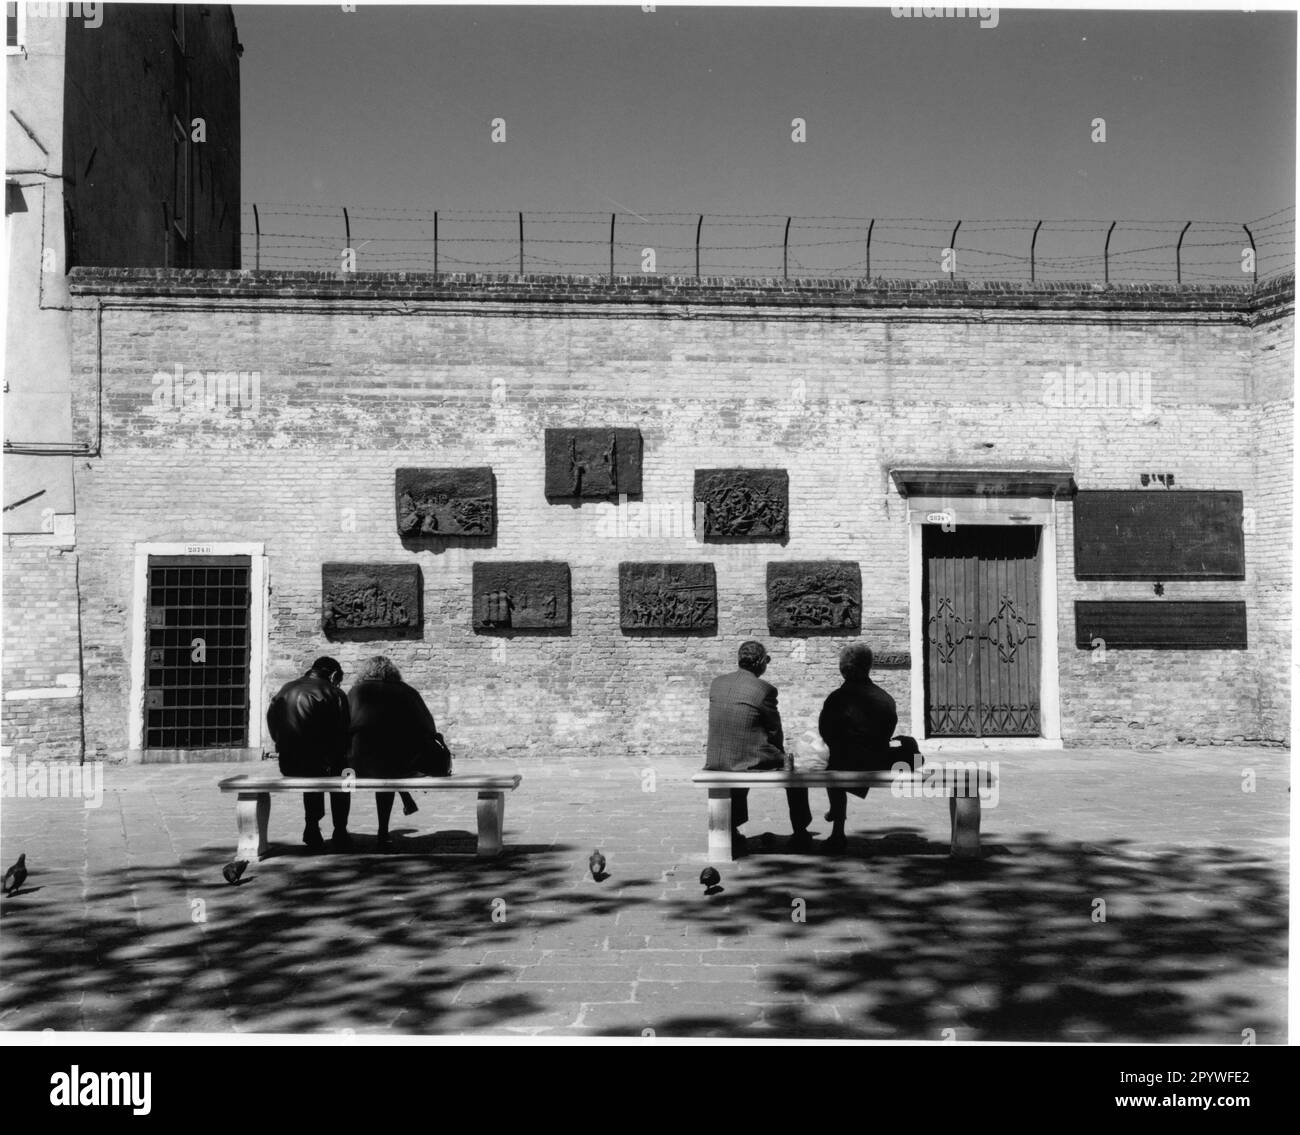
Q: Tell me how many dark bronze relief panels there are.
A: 7